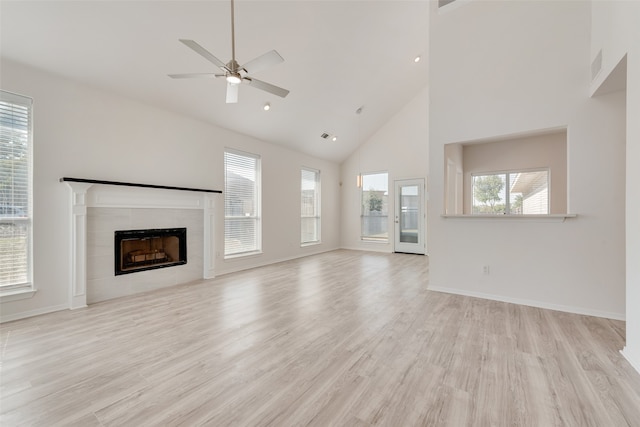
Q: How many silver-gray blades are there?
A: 5